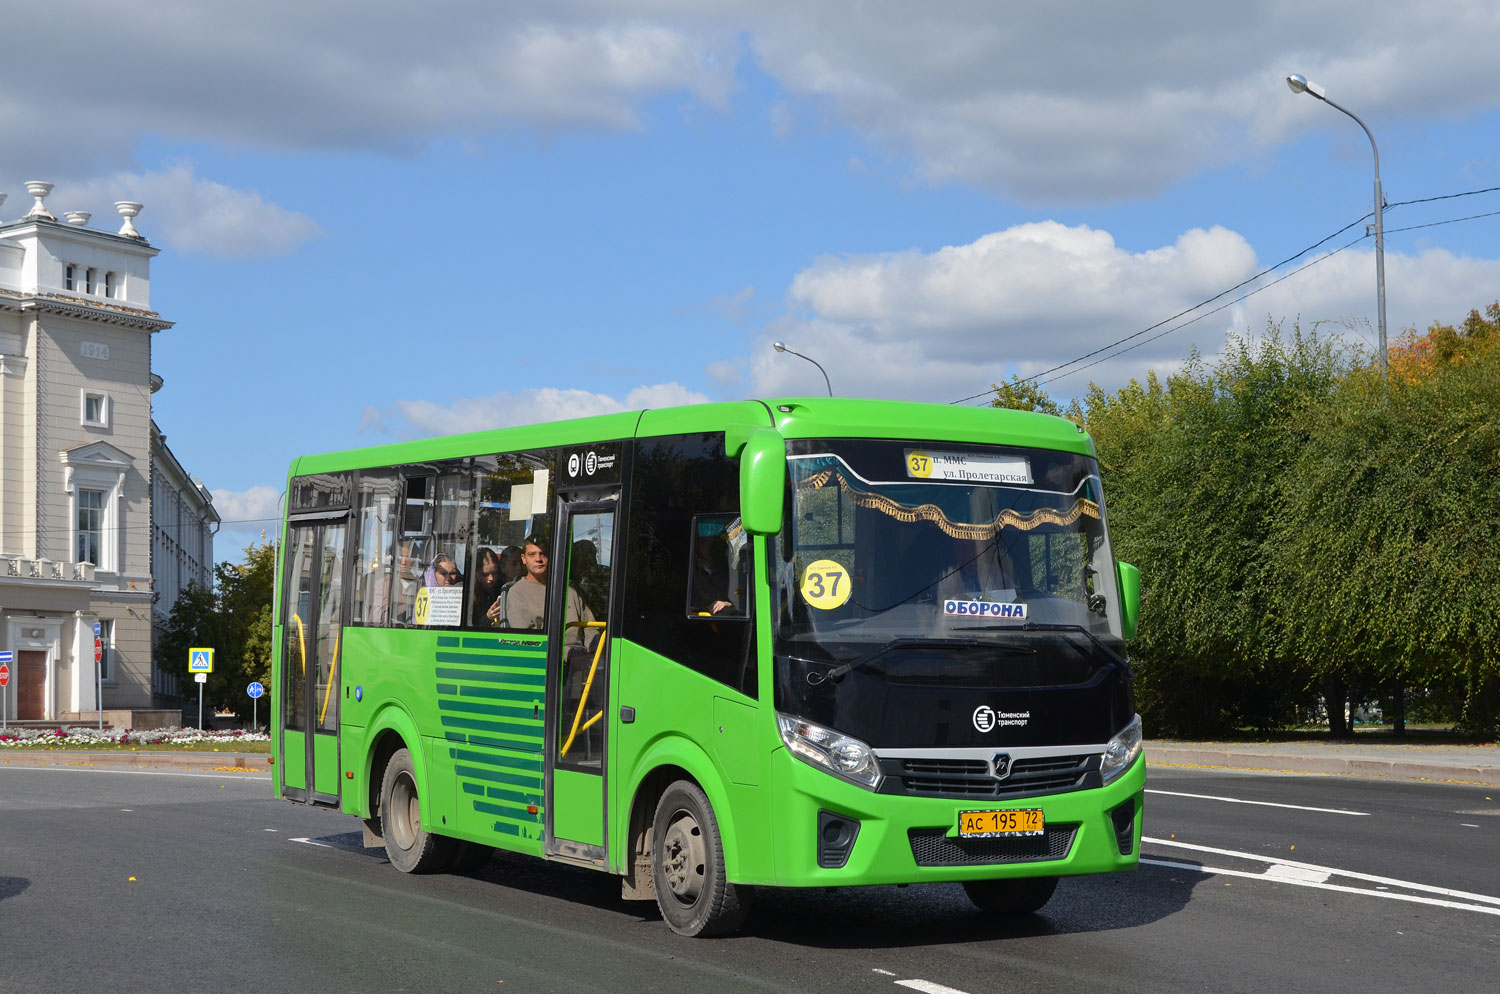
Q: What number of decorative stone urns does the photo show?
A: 4